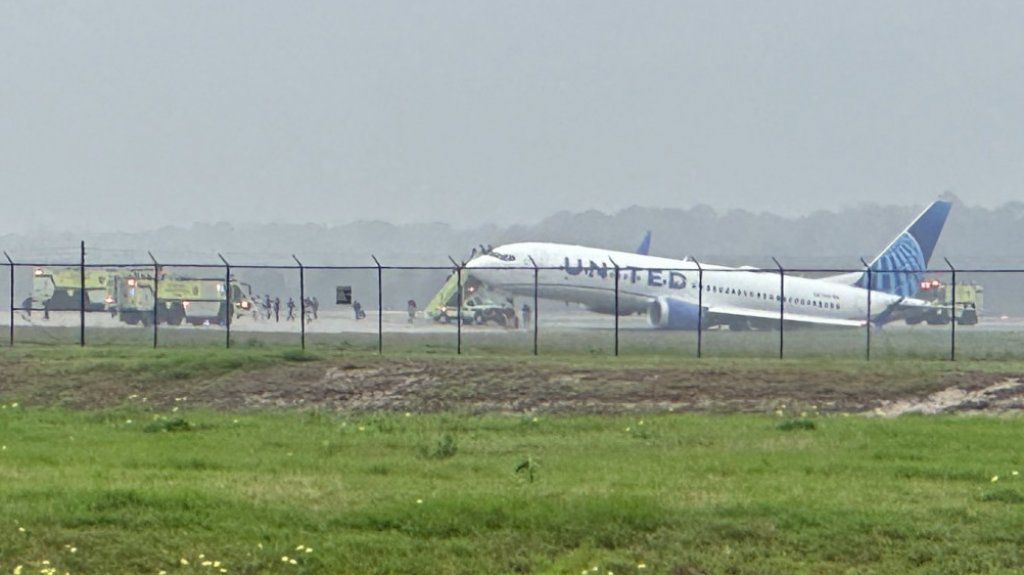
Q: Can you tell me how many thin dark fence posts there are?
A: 13